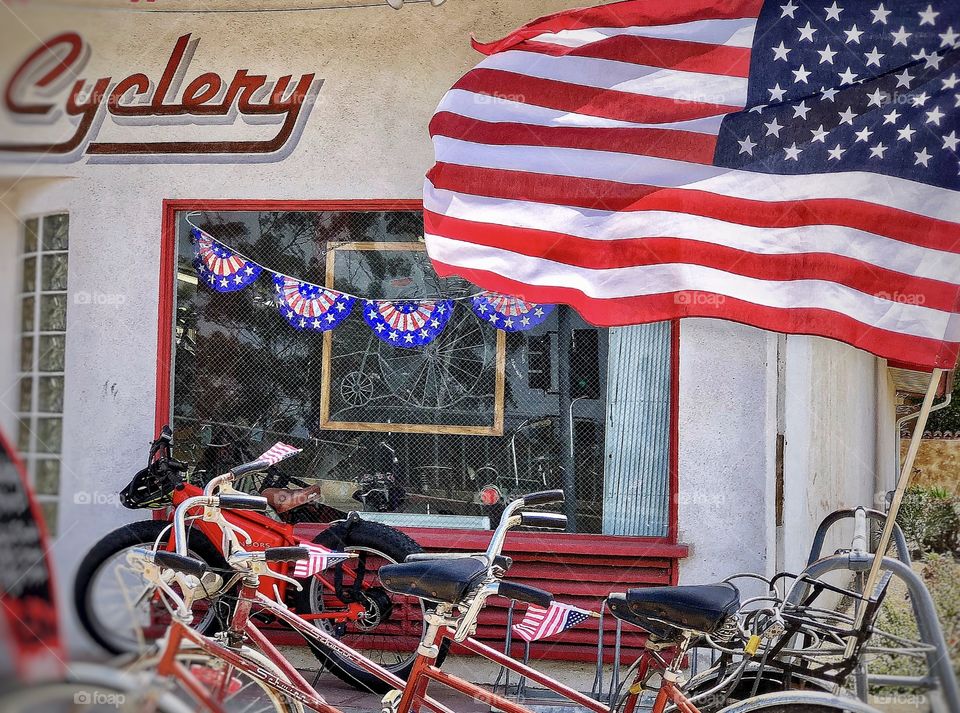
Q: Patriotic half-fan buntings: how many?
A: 4